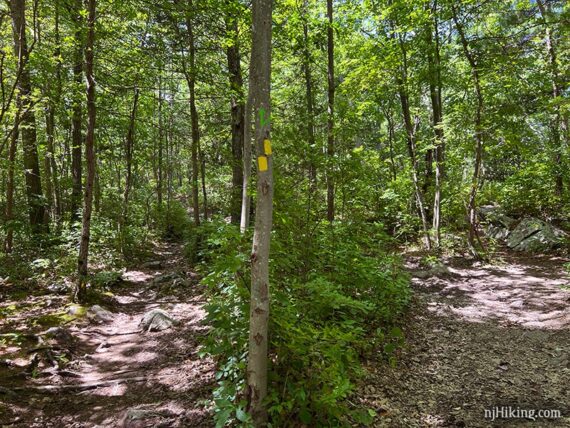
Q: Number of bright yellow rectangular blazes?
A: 2